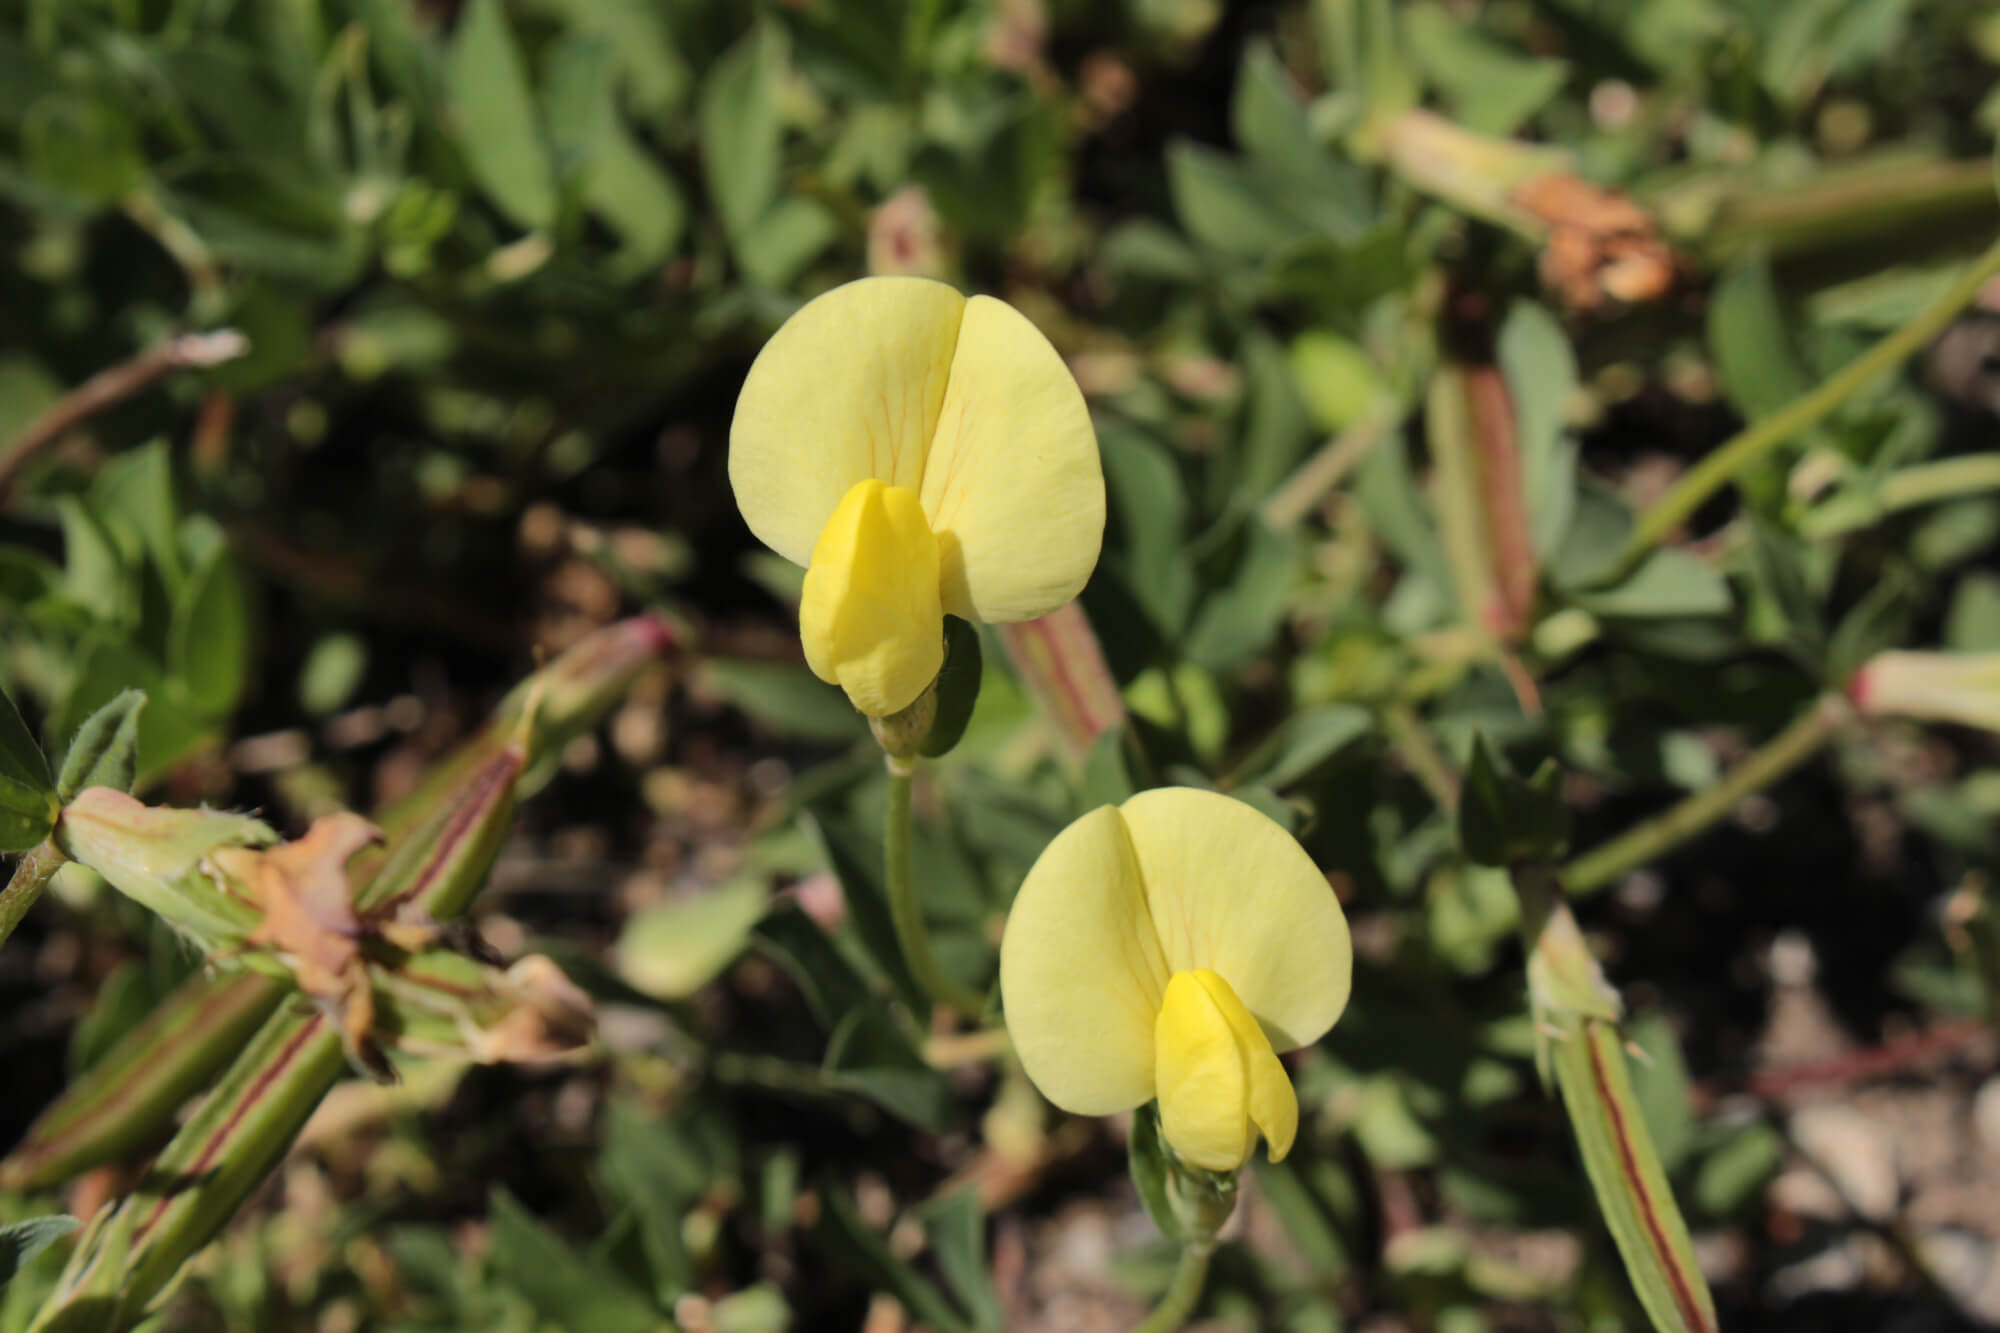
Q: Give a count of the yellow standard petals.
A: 2